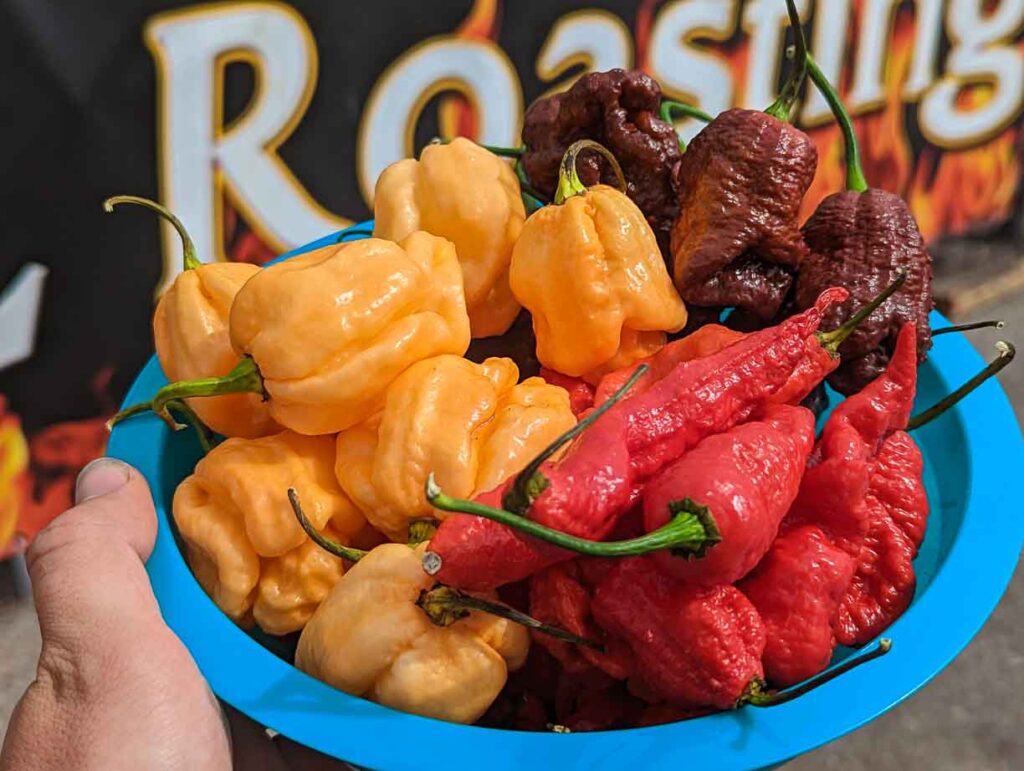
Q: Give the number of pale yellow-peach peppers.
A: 7